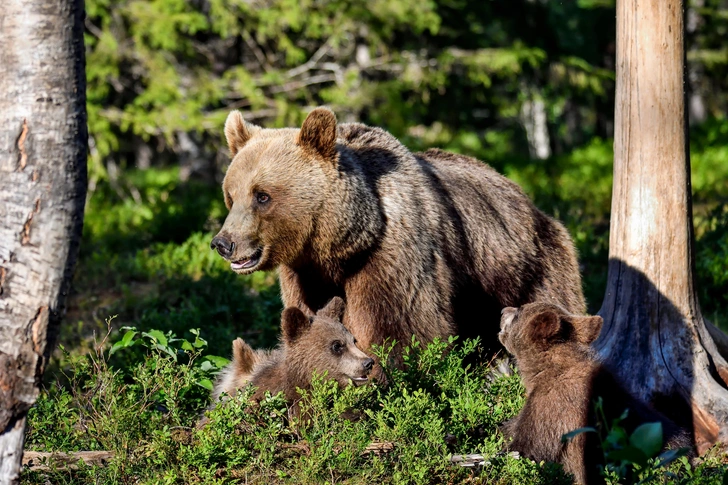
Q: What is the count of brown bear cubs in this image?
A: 3